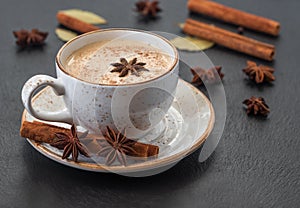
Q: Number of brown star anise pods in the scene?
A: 8